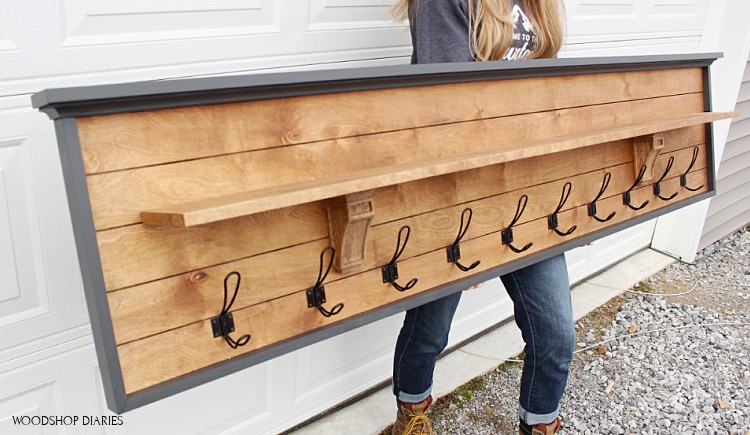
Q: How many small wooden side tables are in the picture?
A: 0